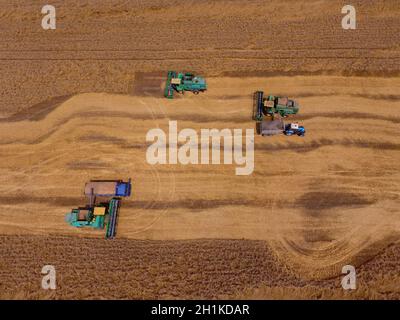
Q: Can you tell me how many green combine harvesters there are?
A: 3